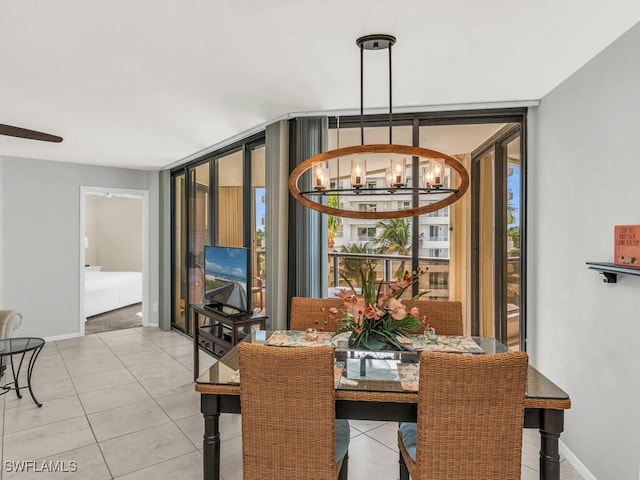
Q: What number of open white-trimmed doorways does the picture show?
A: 1